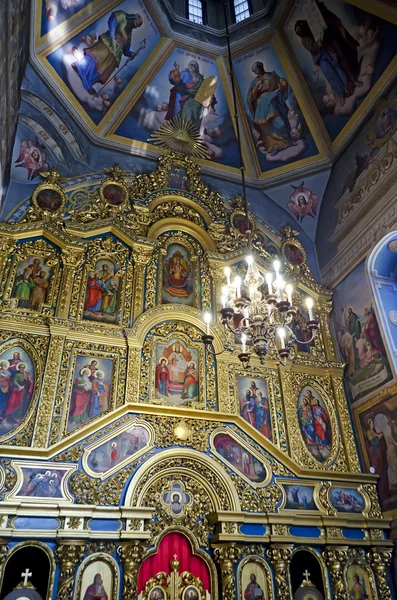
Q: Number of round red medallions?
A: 4